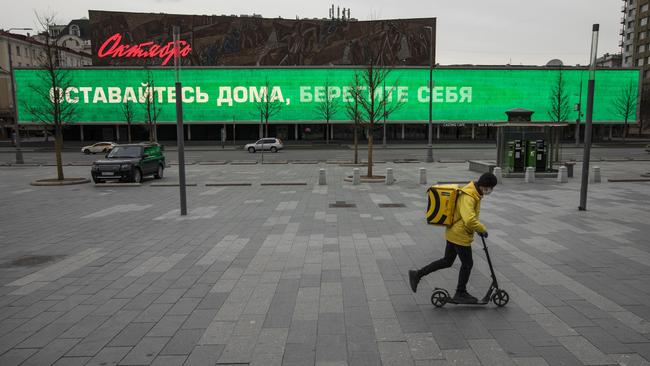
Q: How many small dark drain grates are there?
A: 2